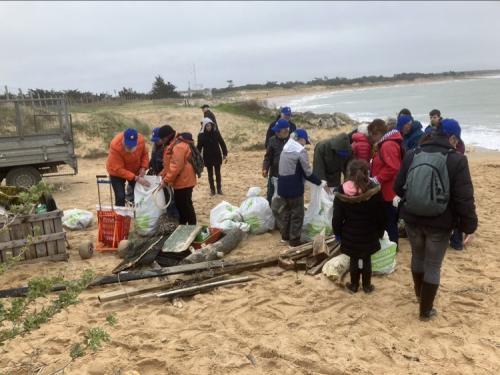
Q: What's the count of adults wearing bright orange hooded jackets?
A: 2